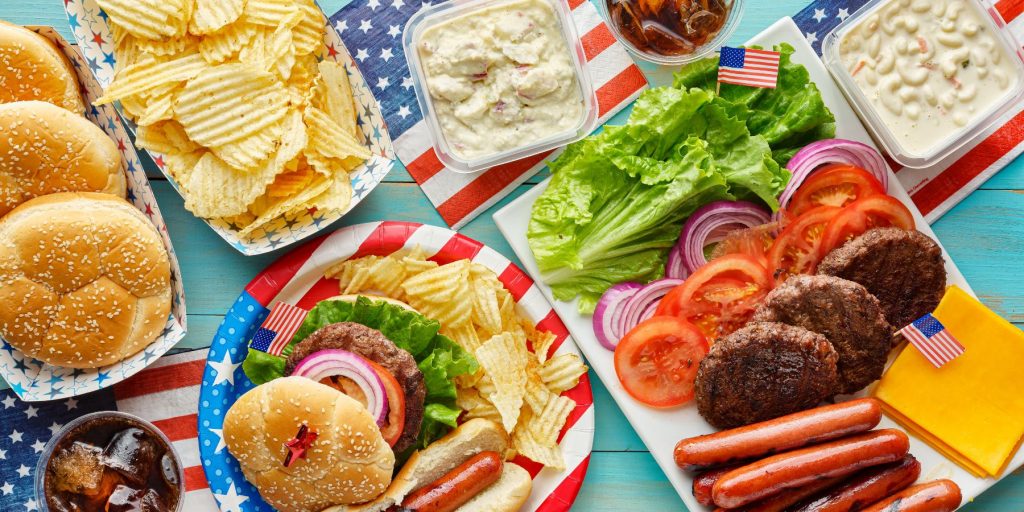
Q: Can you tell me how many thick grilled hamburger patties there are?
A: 4